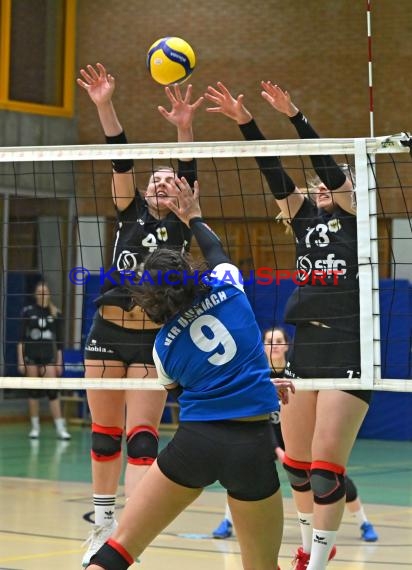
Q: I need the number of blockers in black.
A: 2